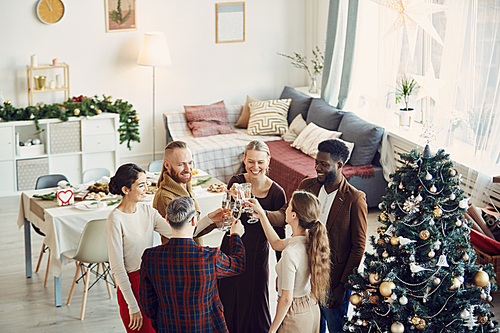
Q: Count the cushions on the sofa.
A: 9